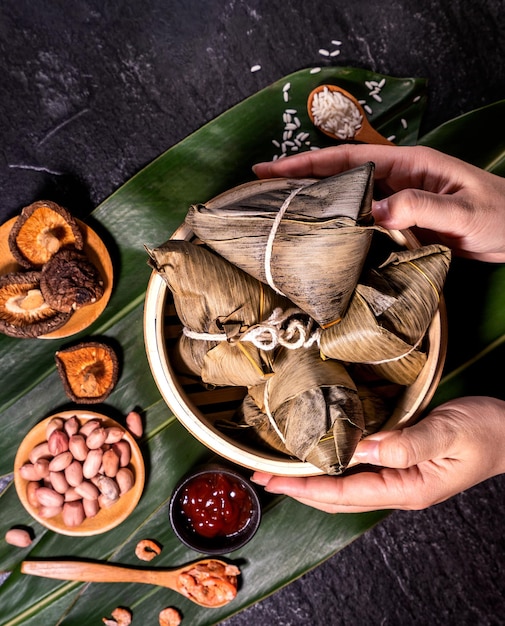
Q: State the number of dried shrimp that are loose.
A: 3